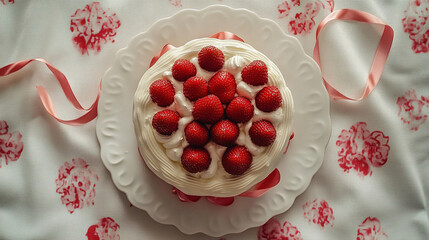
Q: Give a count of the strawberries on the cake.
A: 15